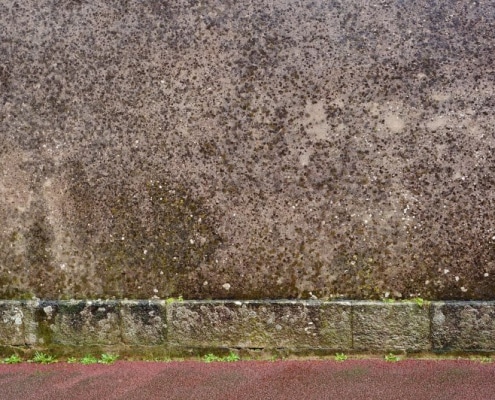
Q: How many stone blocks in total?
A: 6